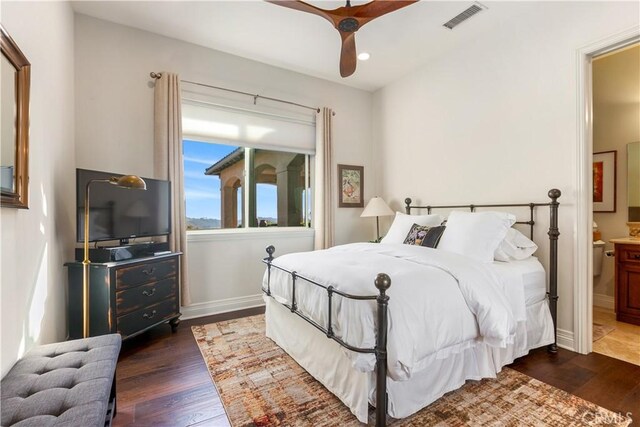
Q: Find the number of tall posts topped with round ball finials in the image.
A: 4